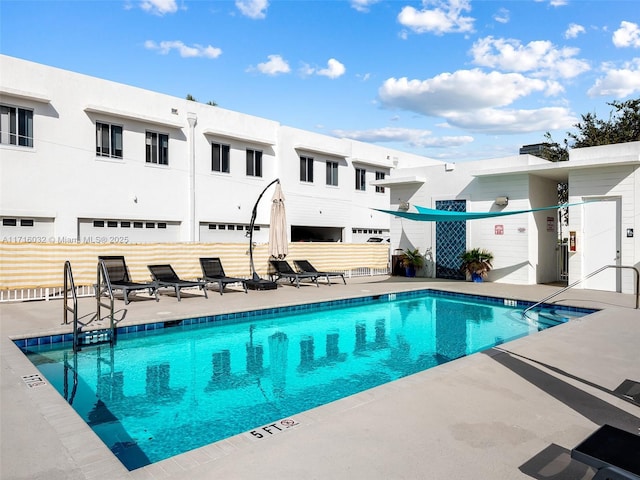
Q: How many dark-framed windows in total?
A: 9